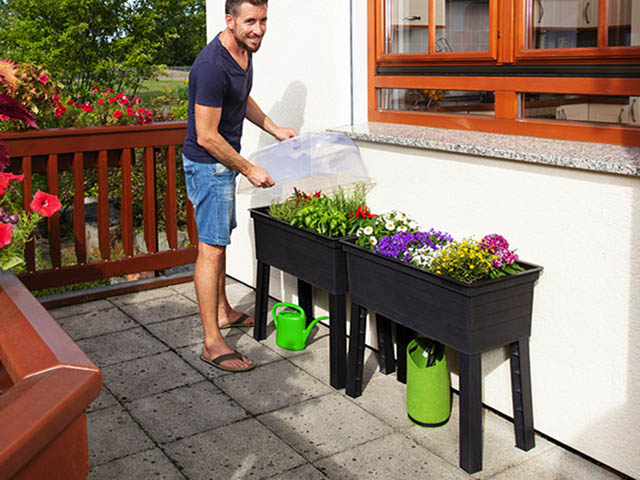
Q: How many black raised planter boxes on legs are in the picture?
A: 2